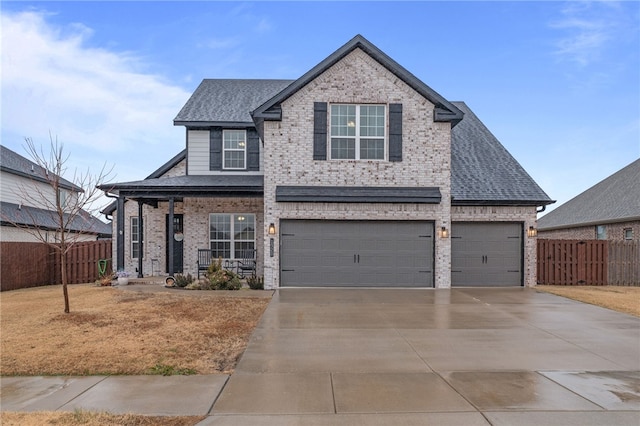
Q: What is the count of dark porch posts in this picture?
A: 3